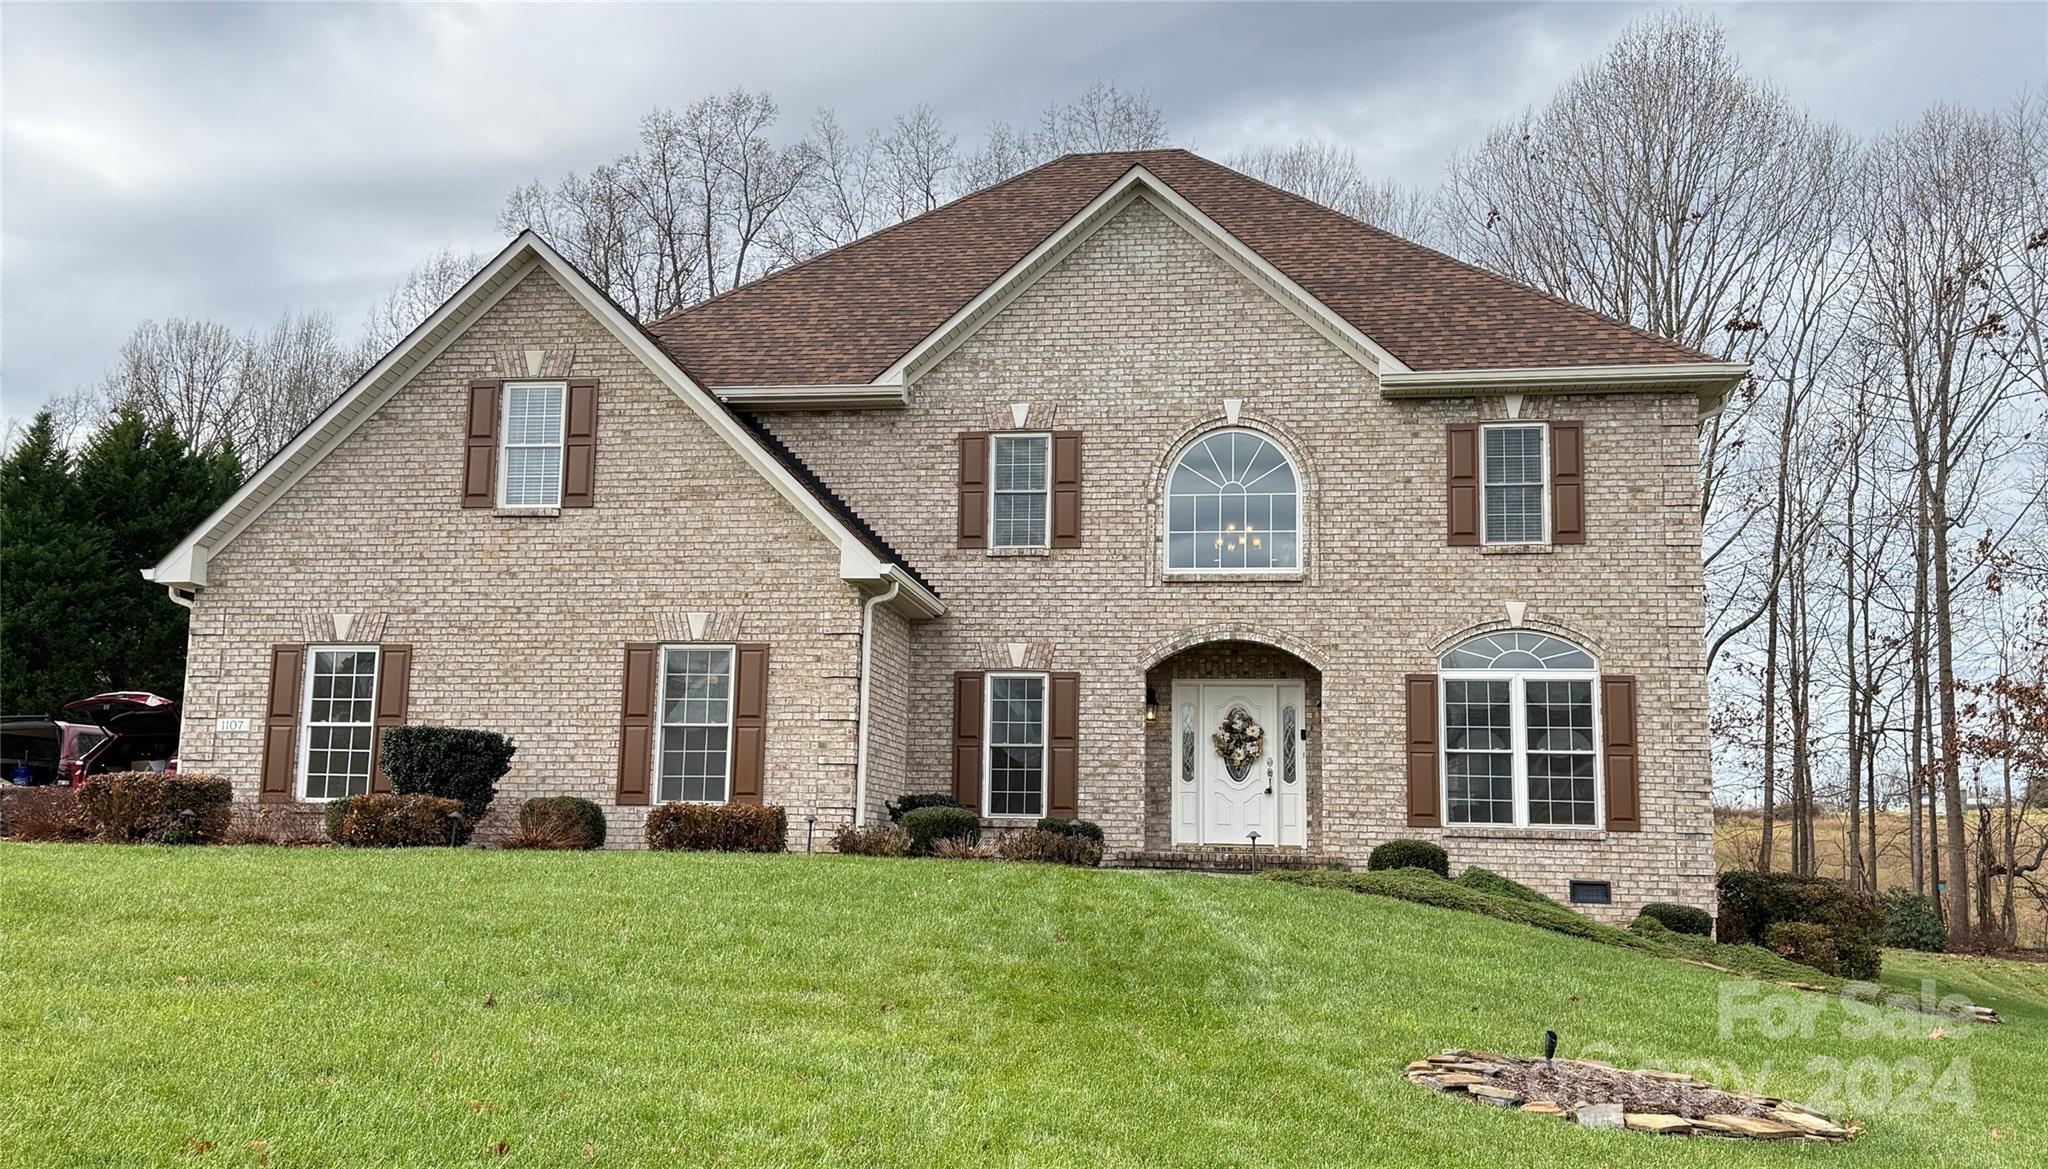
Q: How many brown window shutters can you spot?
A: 14